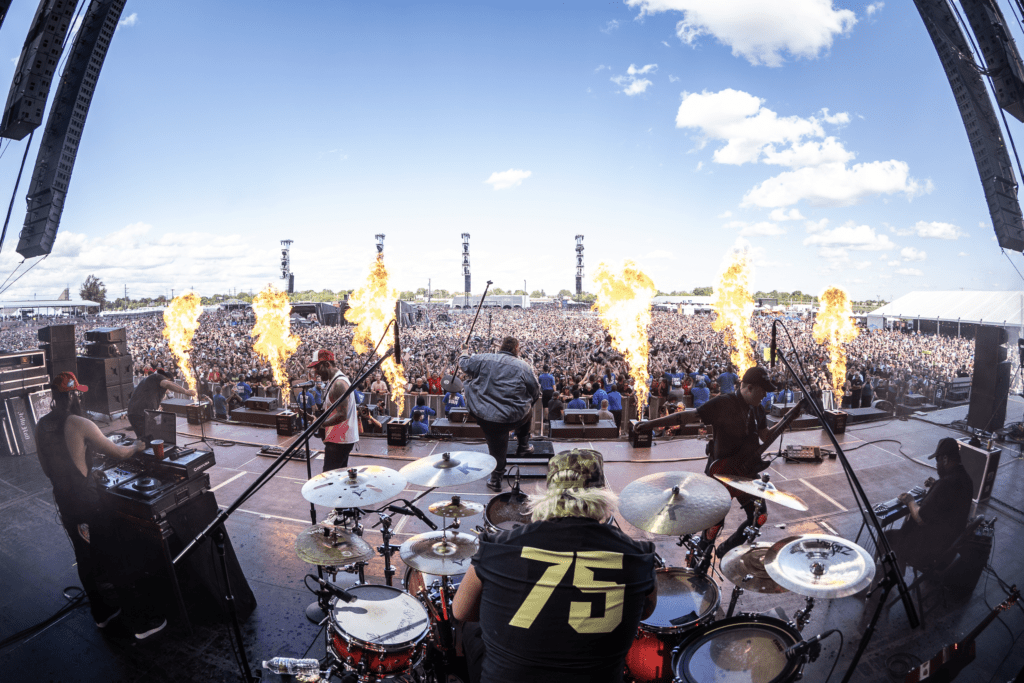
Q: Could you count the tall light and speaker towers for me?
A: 4